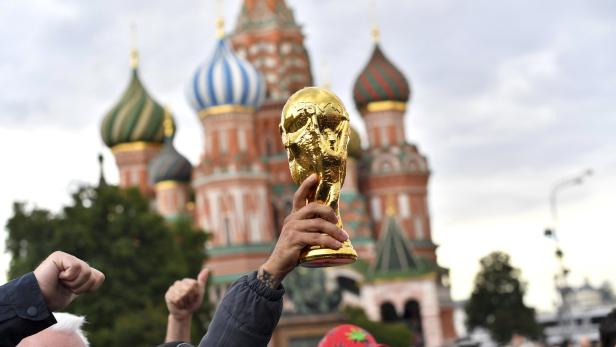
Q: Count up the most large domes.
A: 3